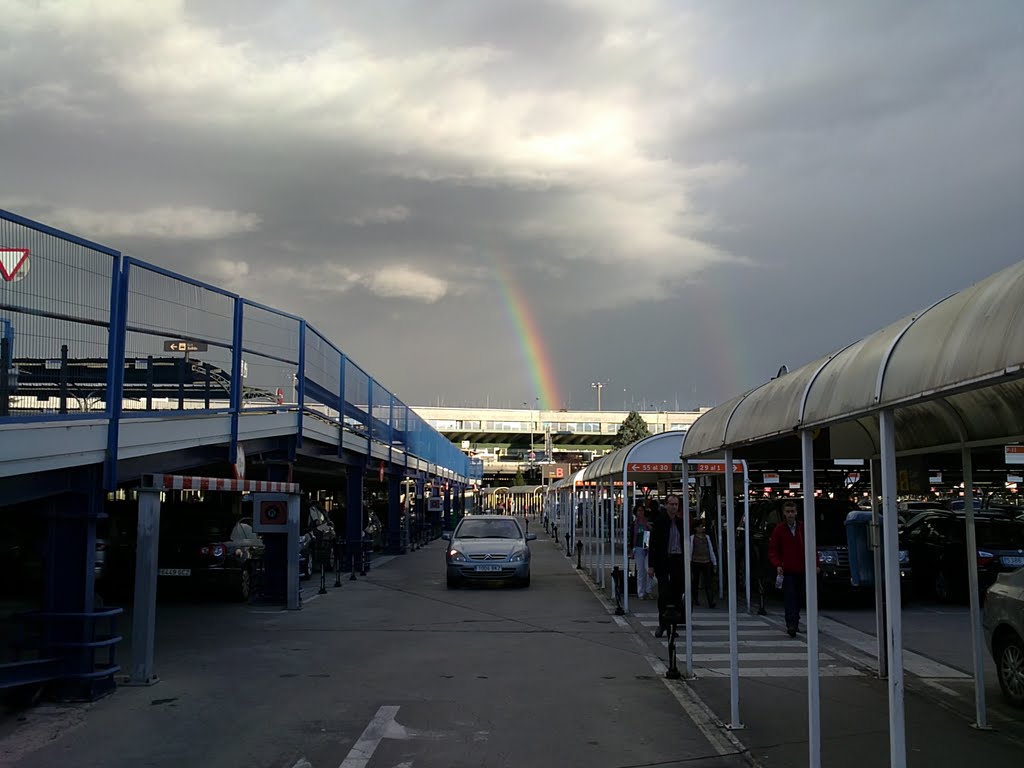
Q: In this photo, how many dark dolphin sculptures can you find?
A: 0